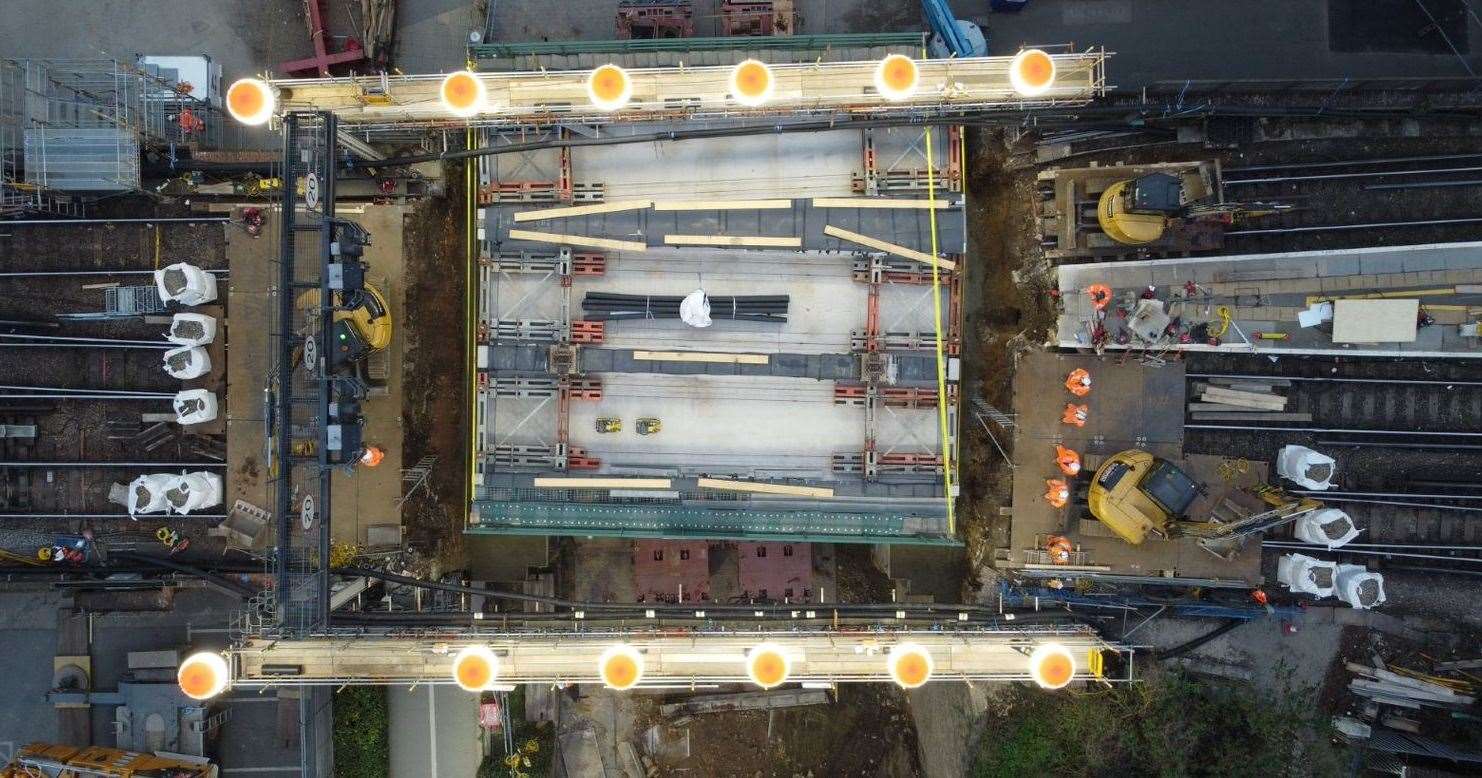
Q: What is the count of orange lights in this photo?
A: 12